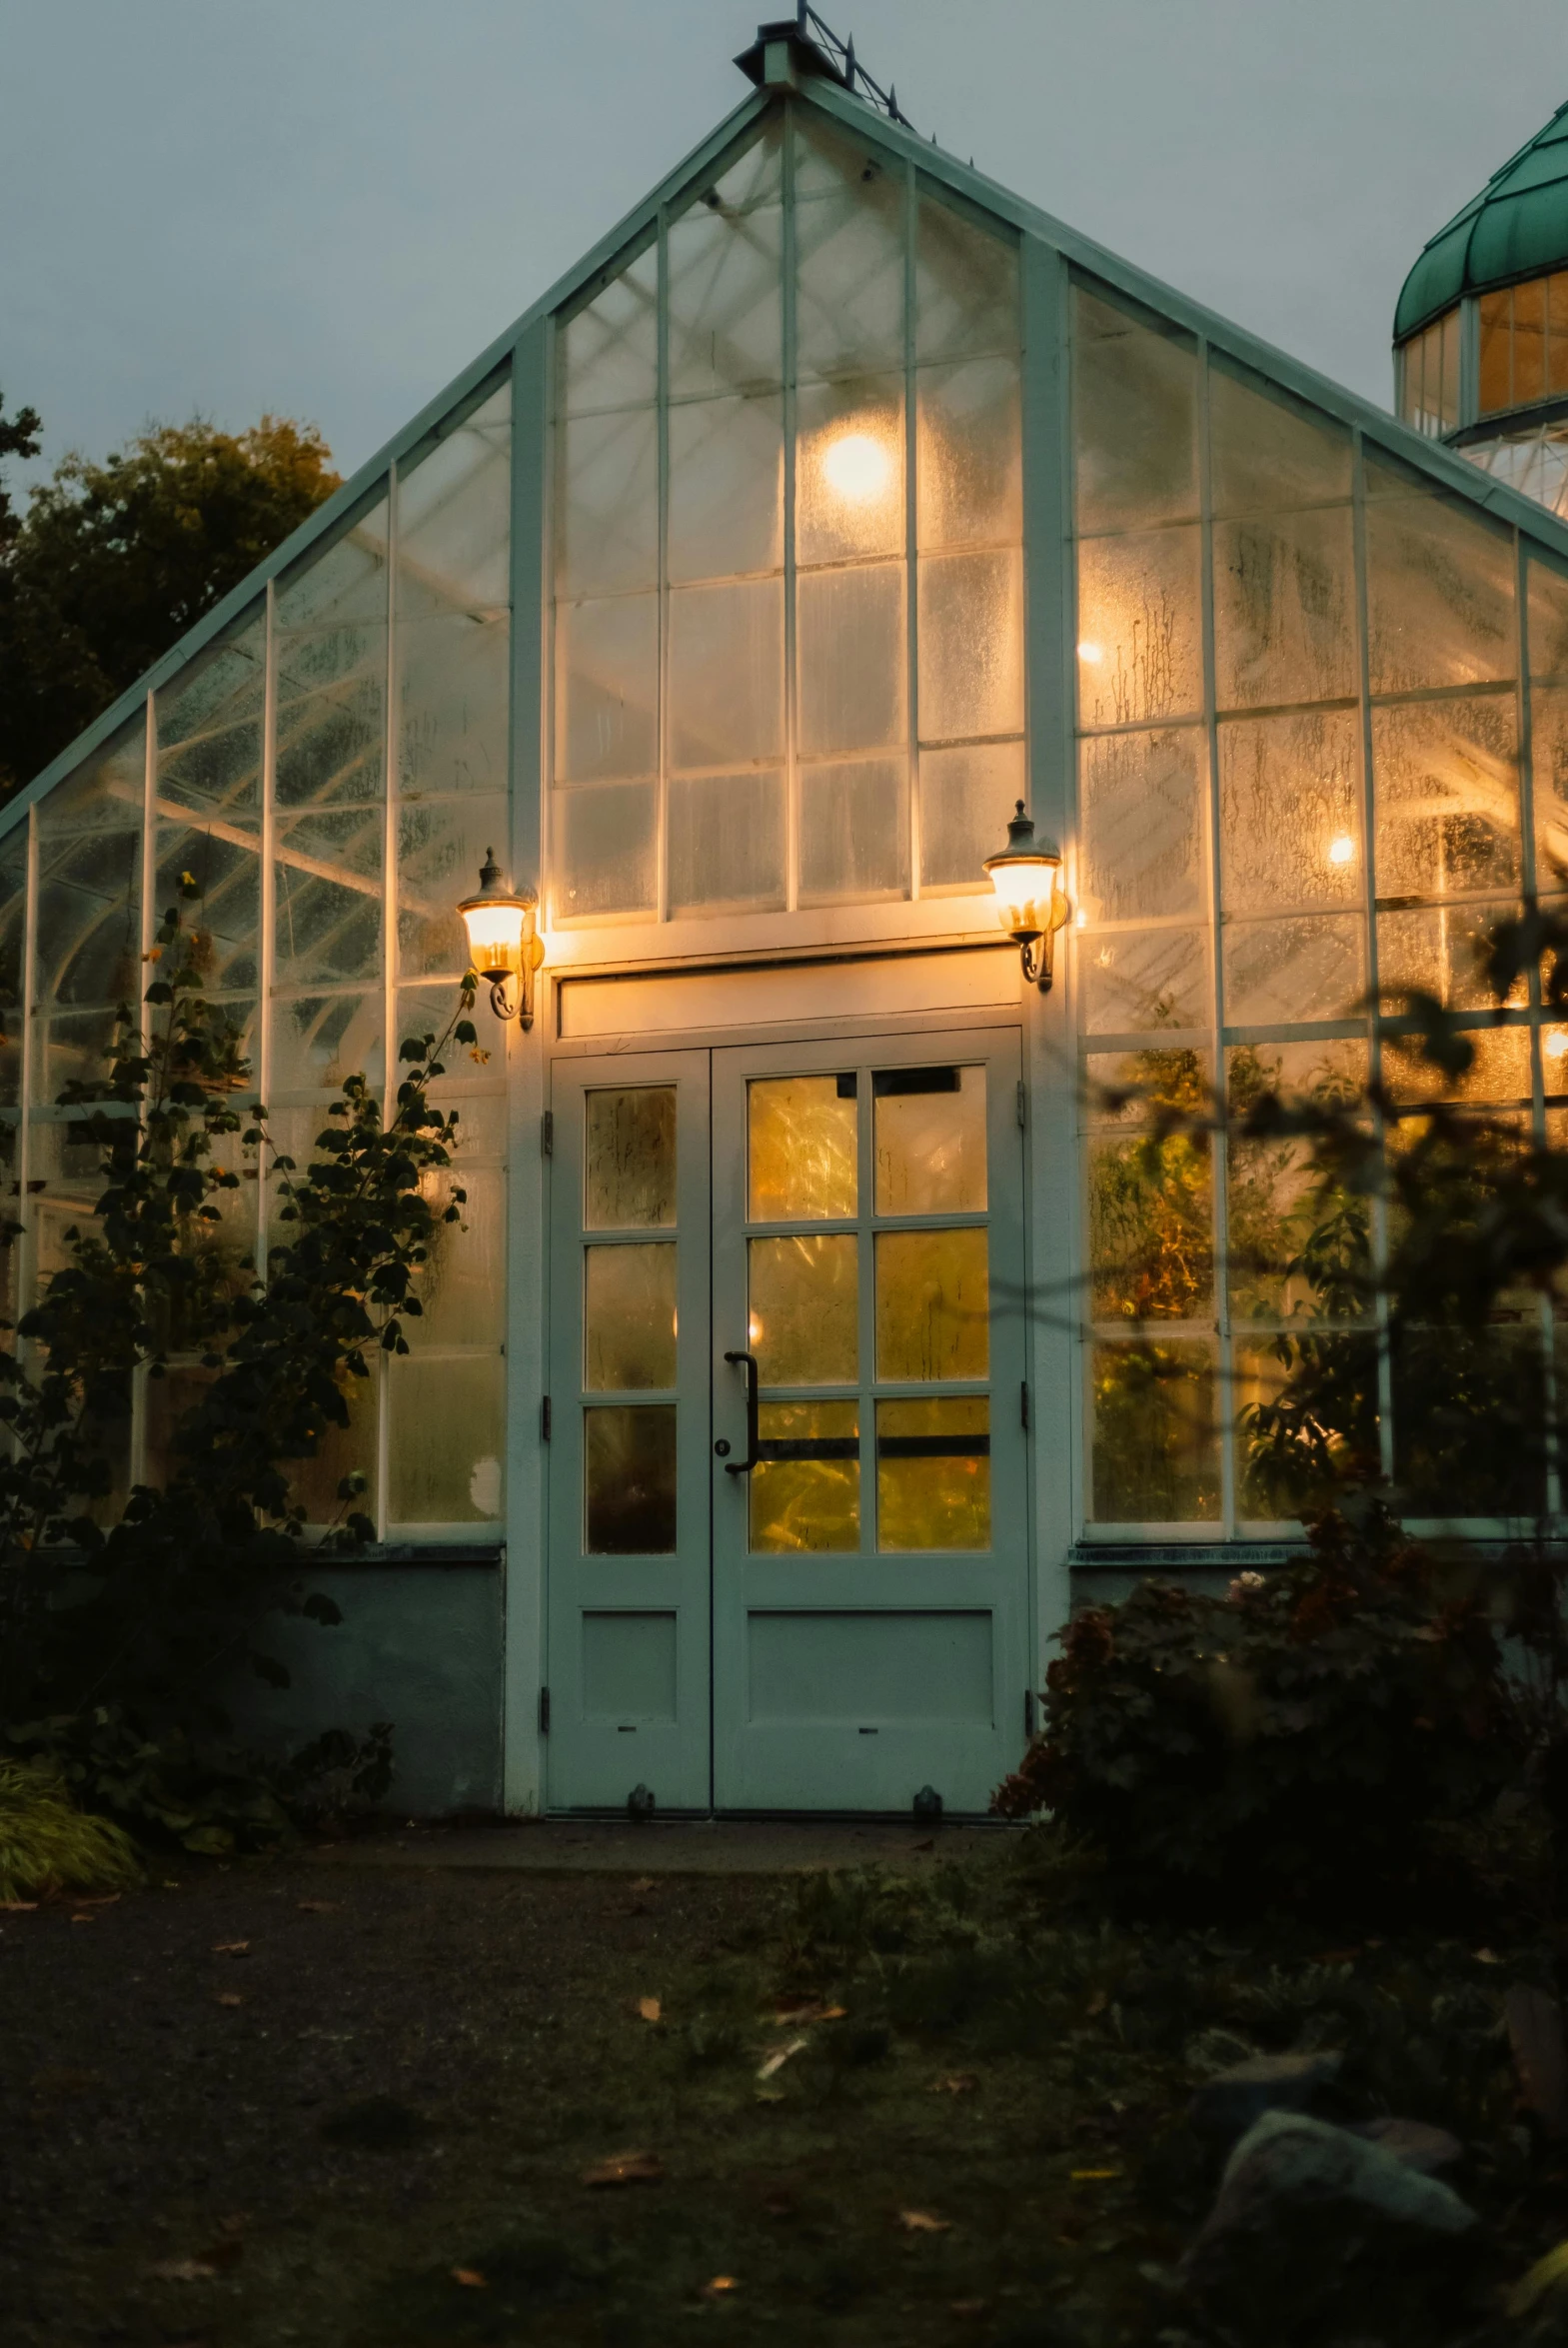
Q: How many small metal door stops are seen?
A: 2